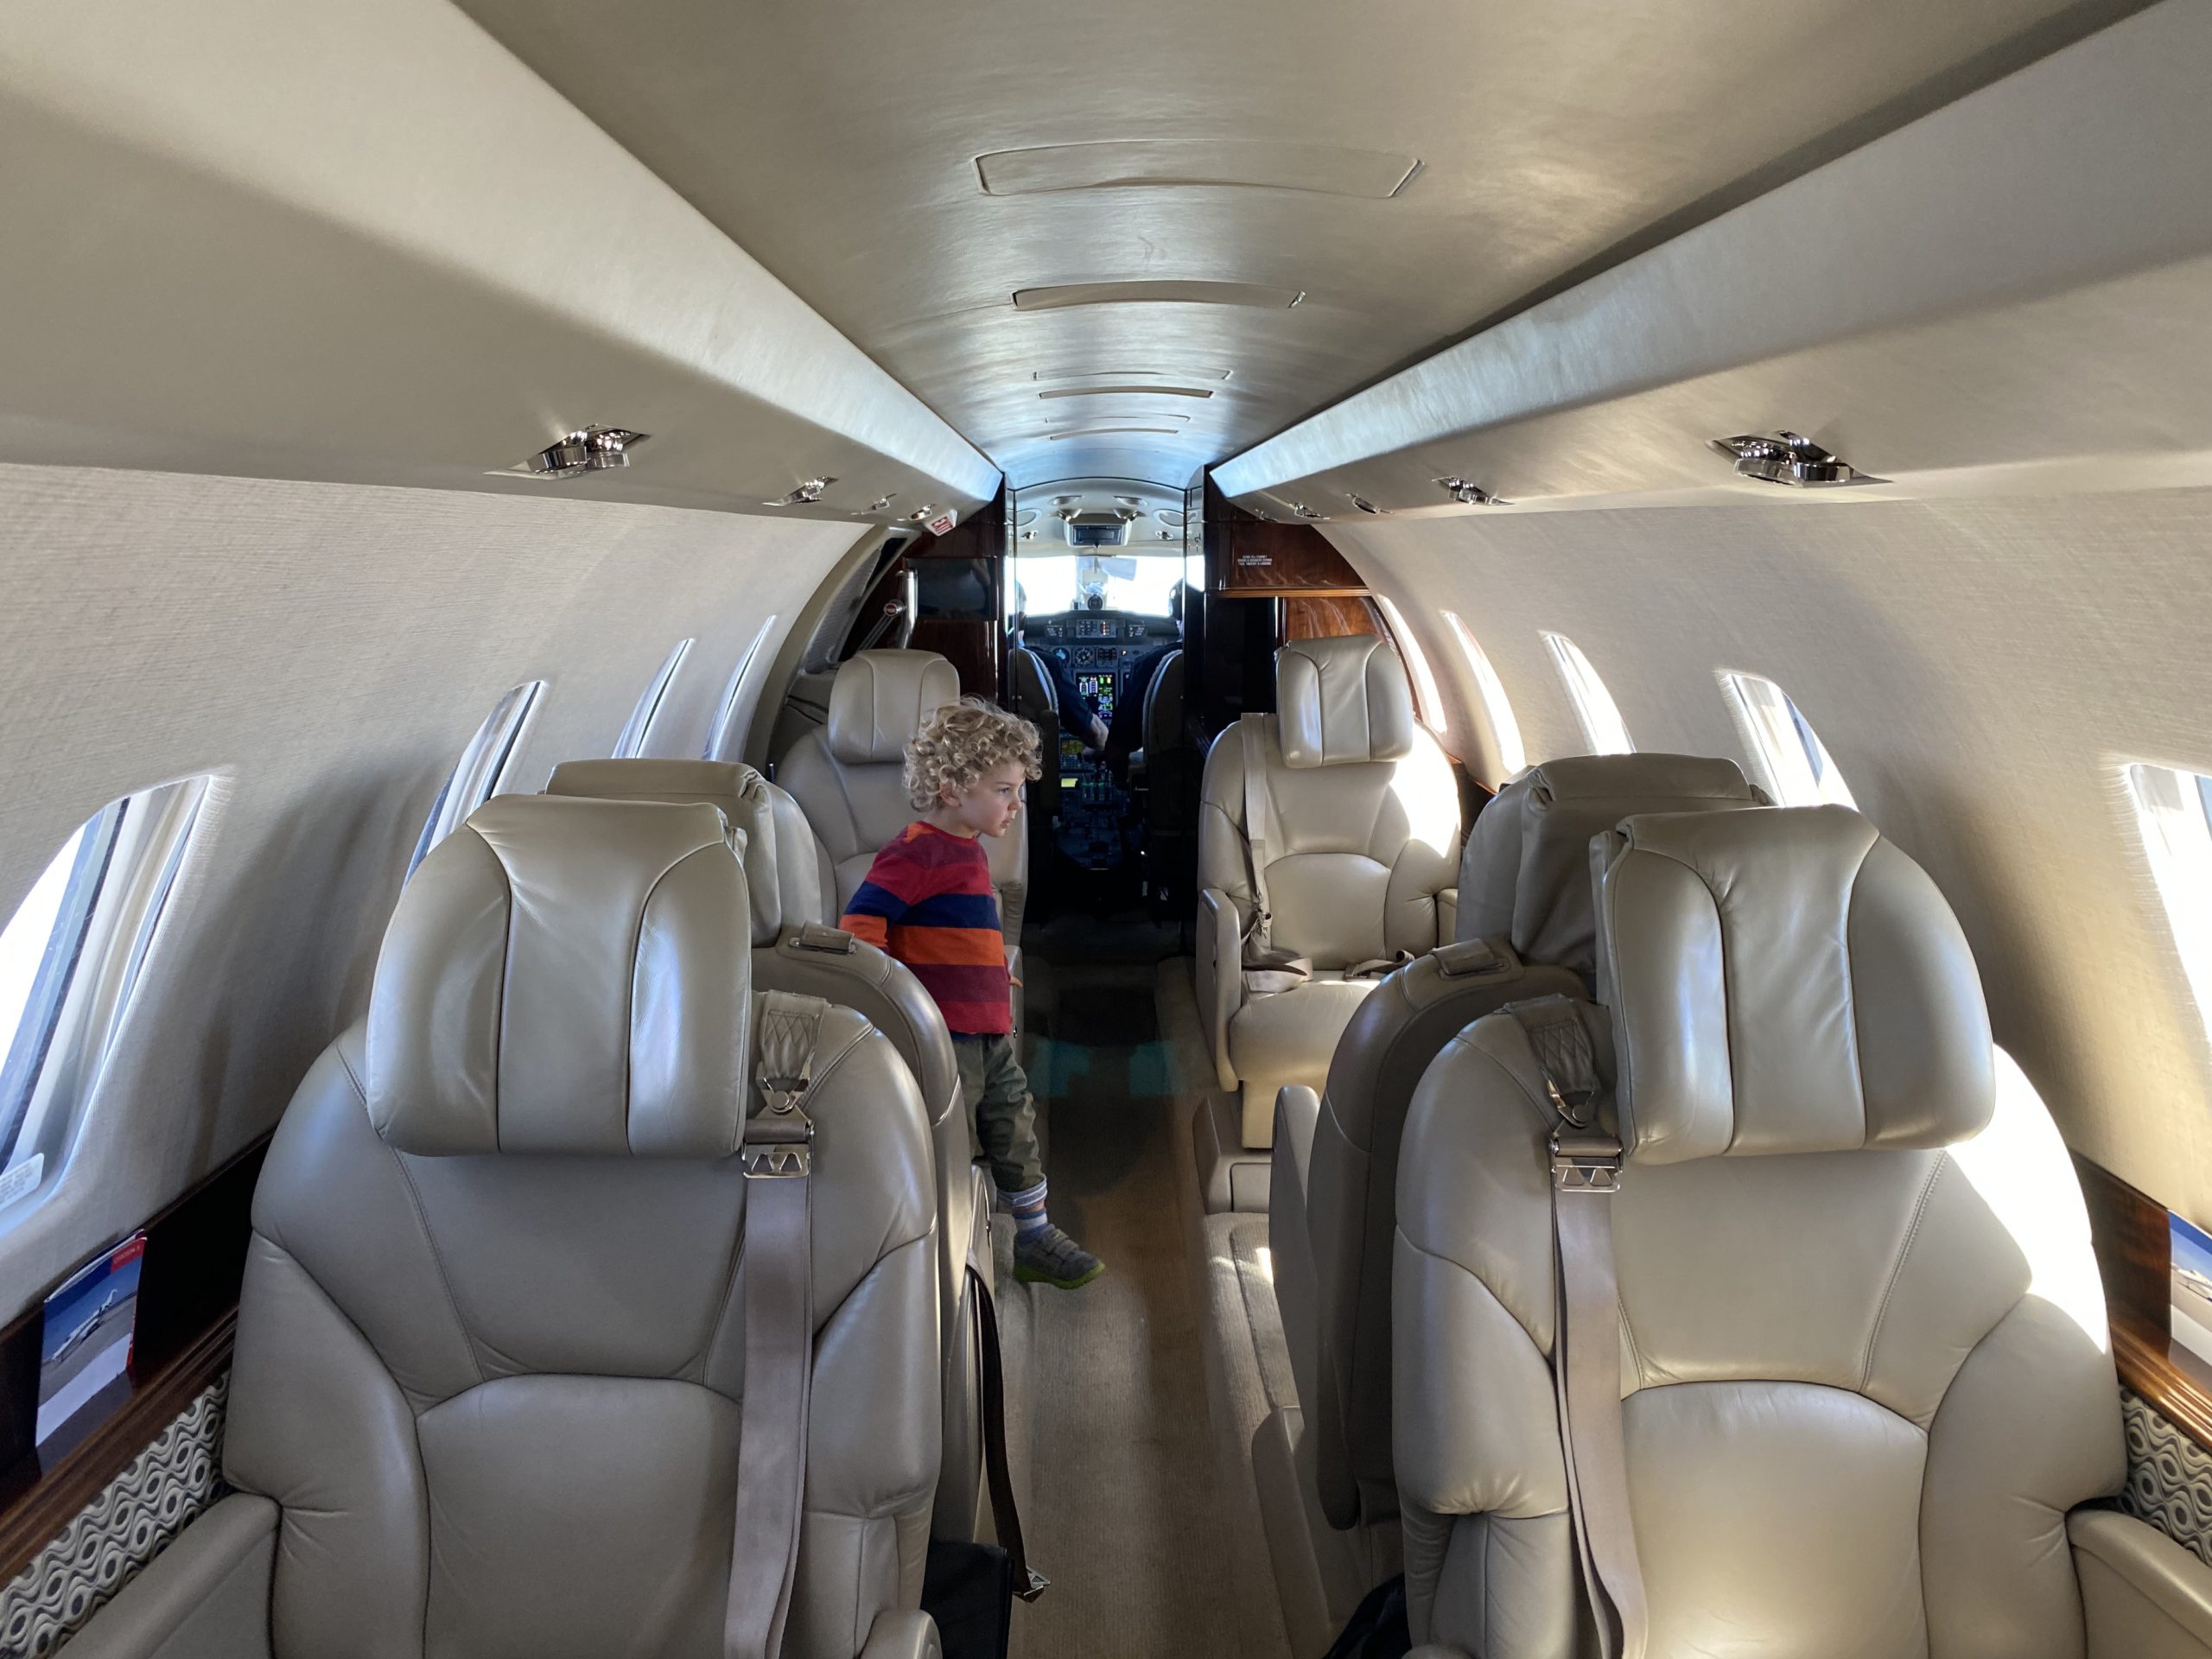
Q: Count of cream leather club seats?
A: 6